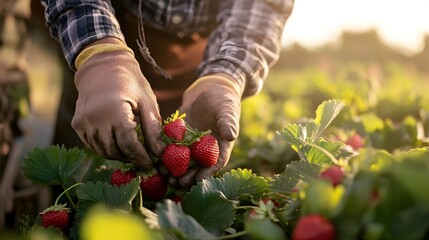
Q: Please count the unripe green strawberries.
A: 0